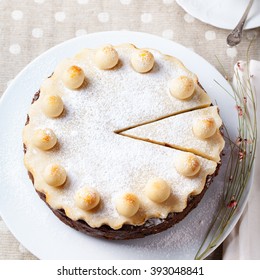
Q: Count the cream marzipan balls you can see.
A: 12